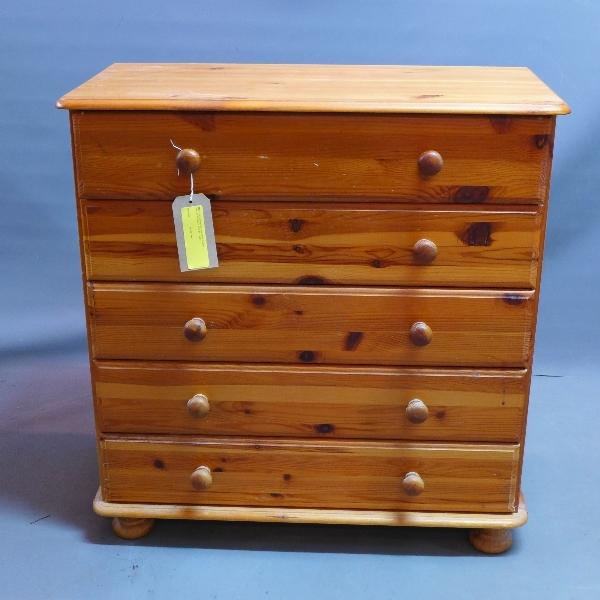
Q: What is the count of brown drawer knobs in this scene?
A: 9